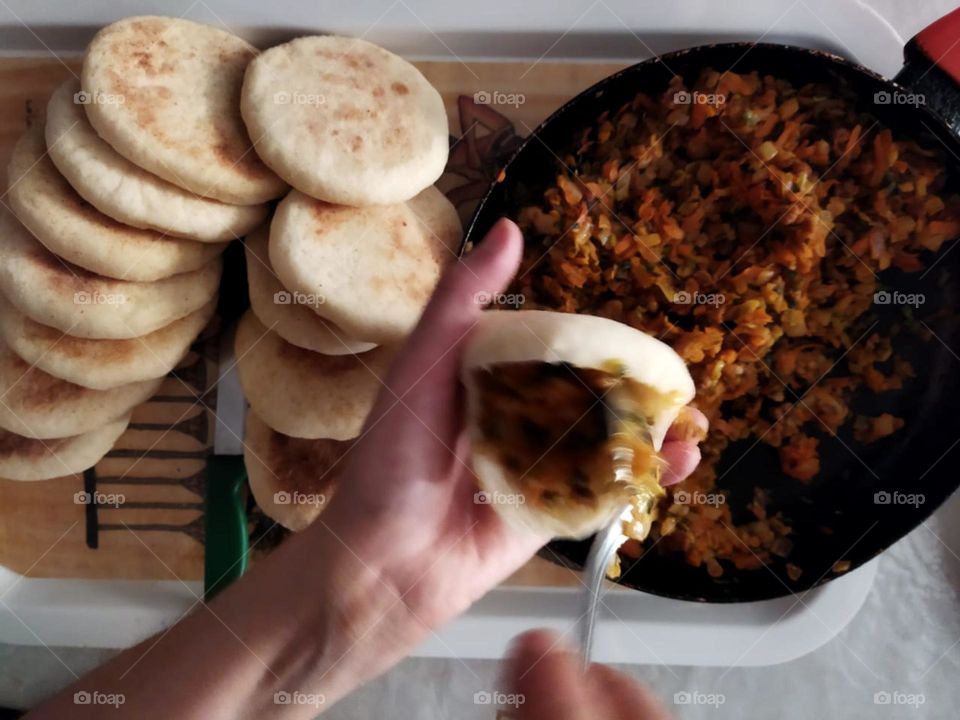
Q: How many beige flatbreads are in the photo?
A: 13